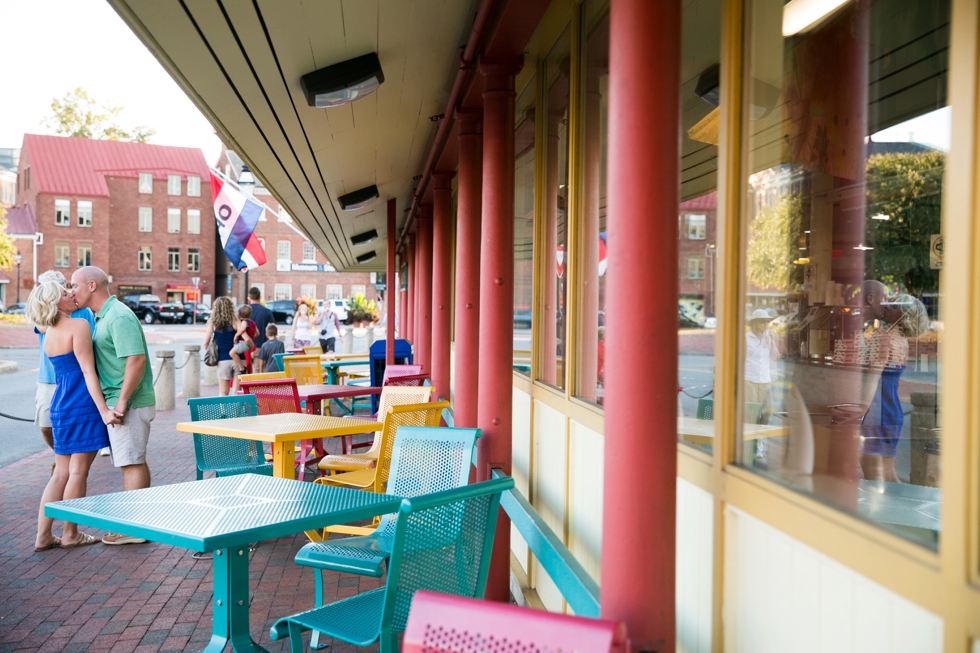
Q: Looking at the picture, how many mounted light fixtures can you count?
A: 4